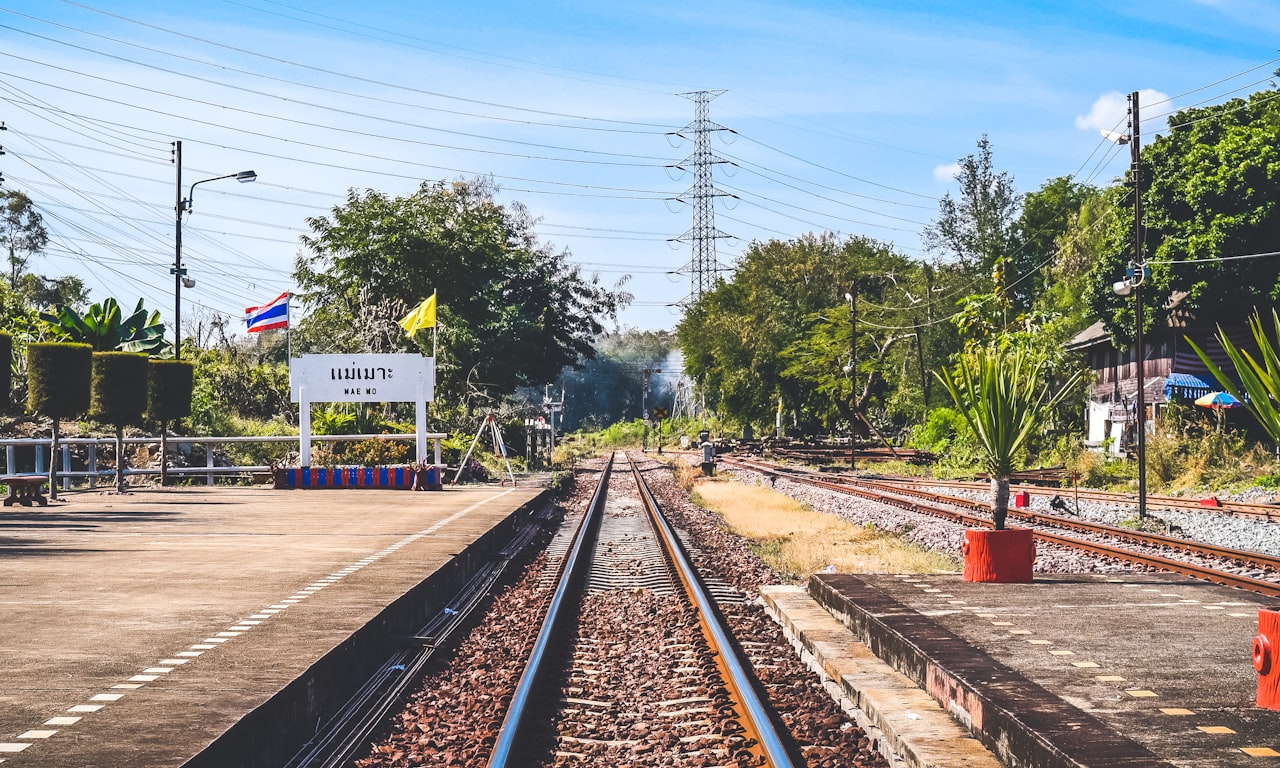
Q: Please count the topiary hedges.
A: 4